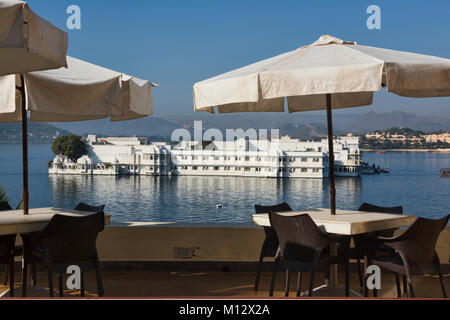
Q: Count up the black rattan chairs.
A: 7